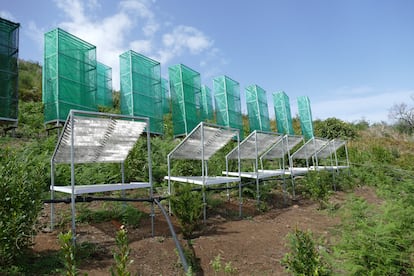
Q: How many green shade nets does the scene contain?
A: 11